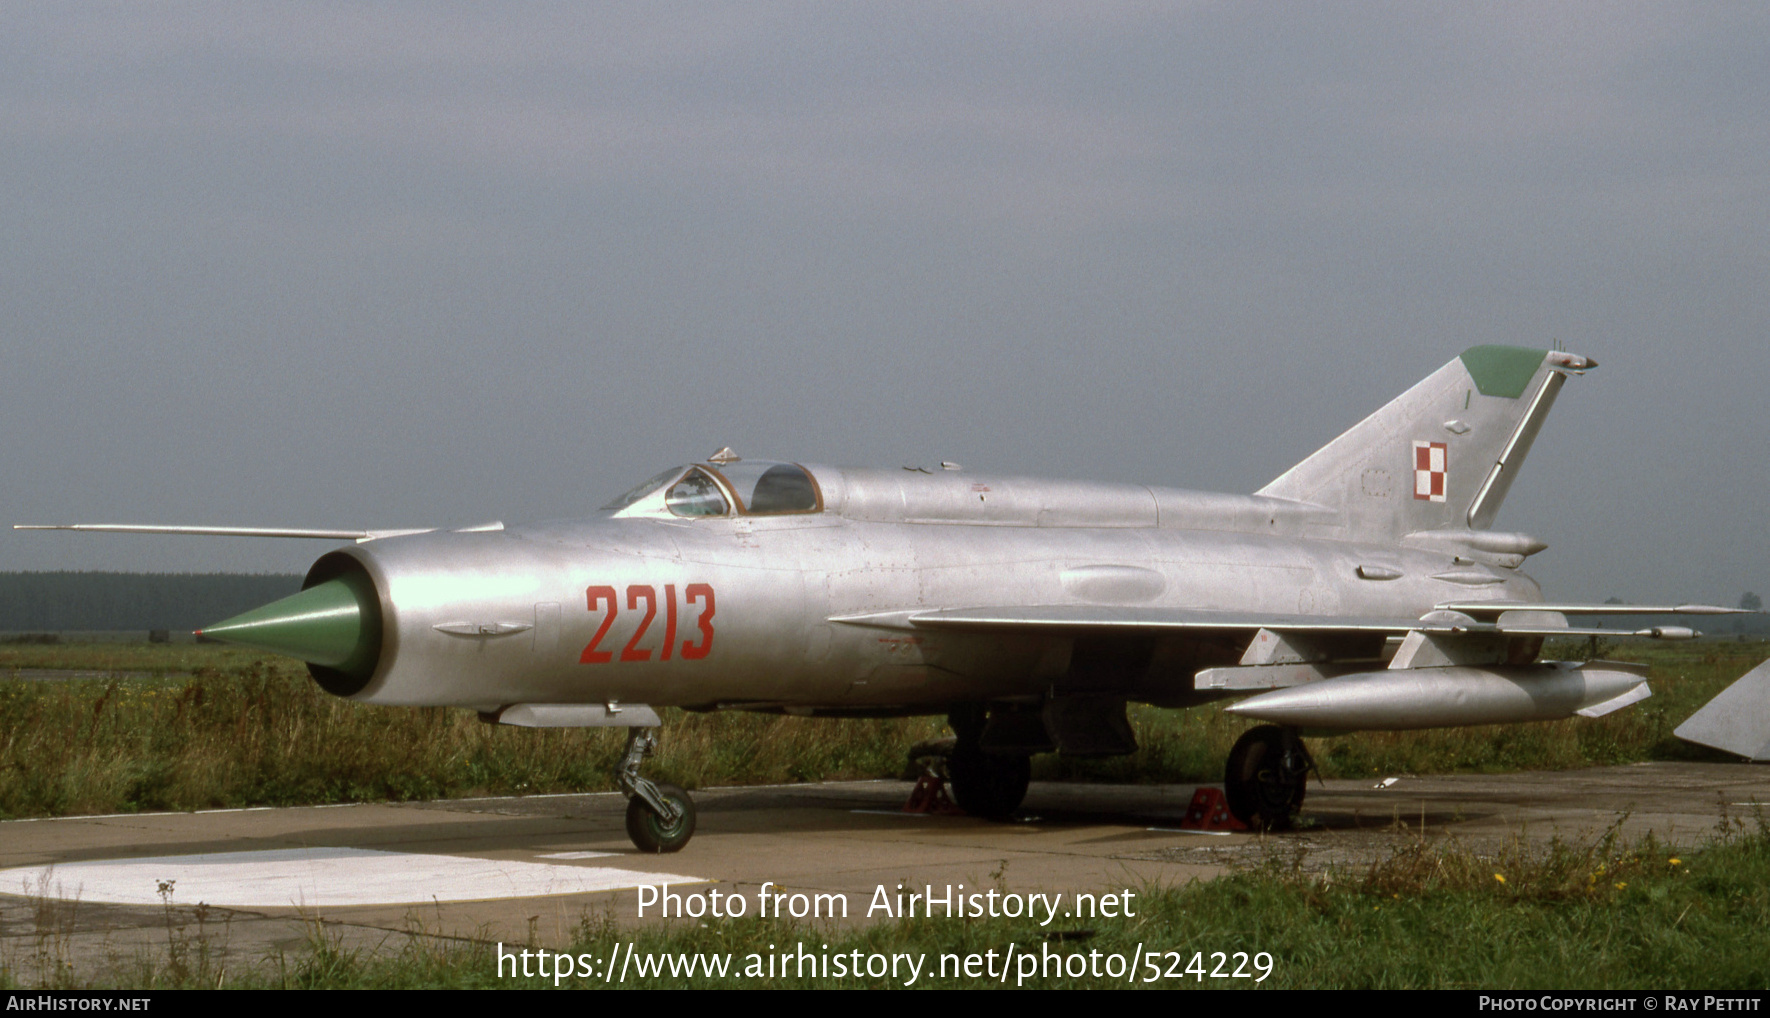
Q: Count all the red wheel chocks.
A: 2